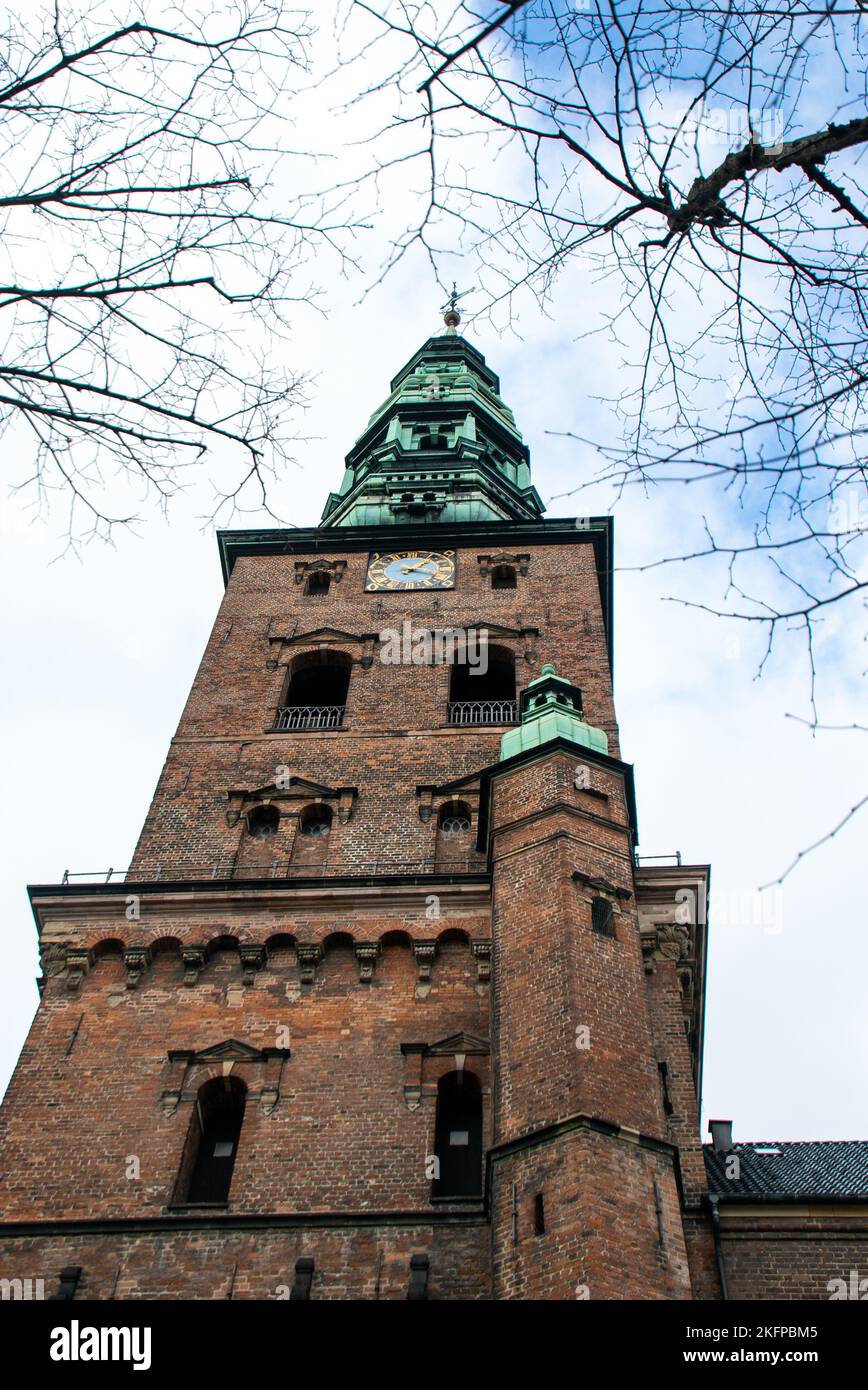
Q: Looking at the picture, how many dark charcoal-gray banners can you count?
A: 0